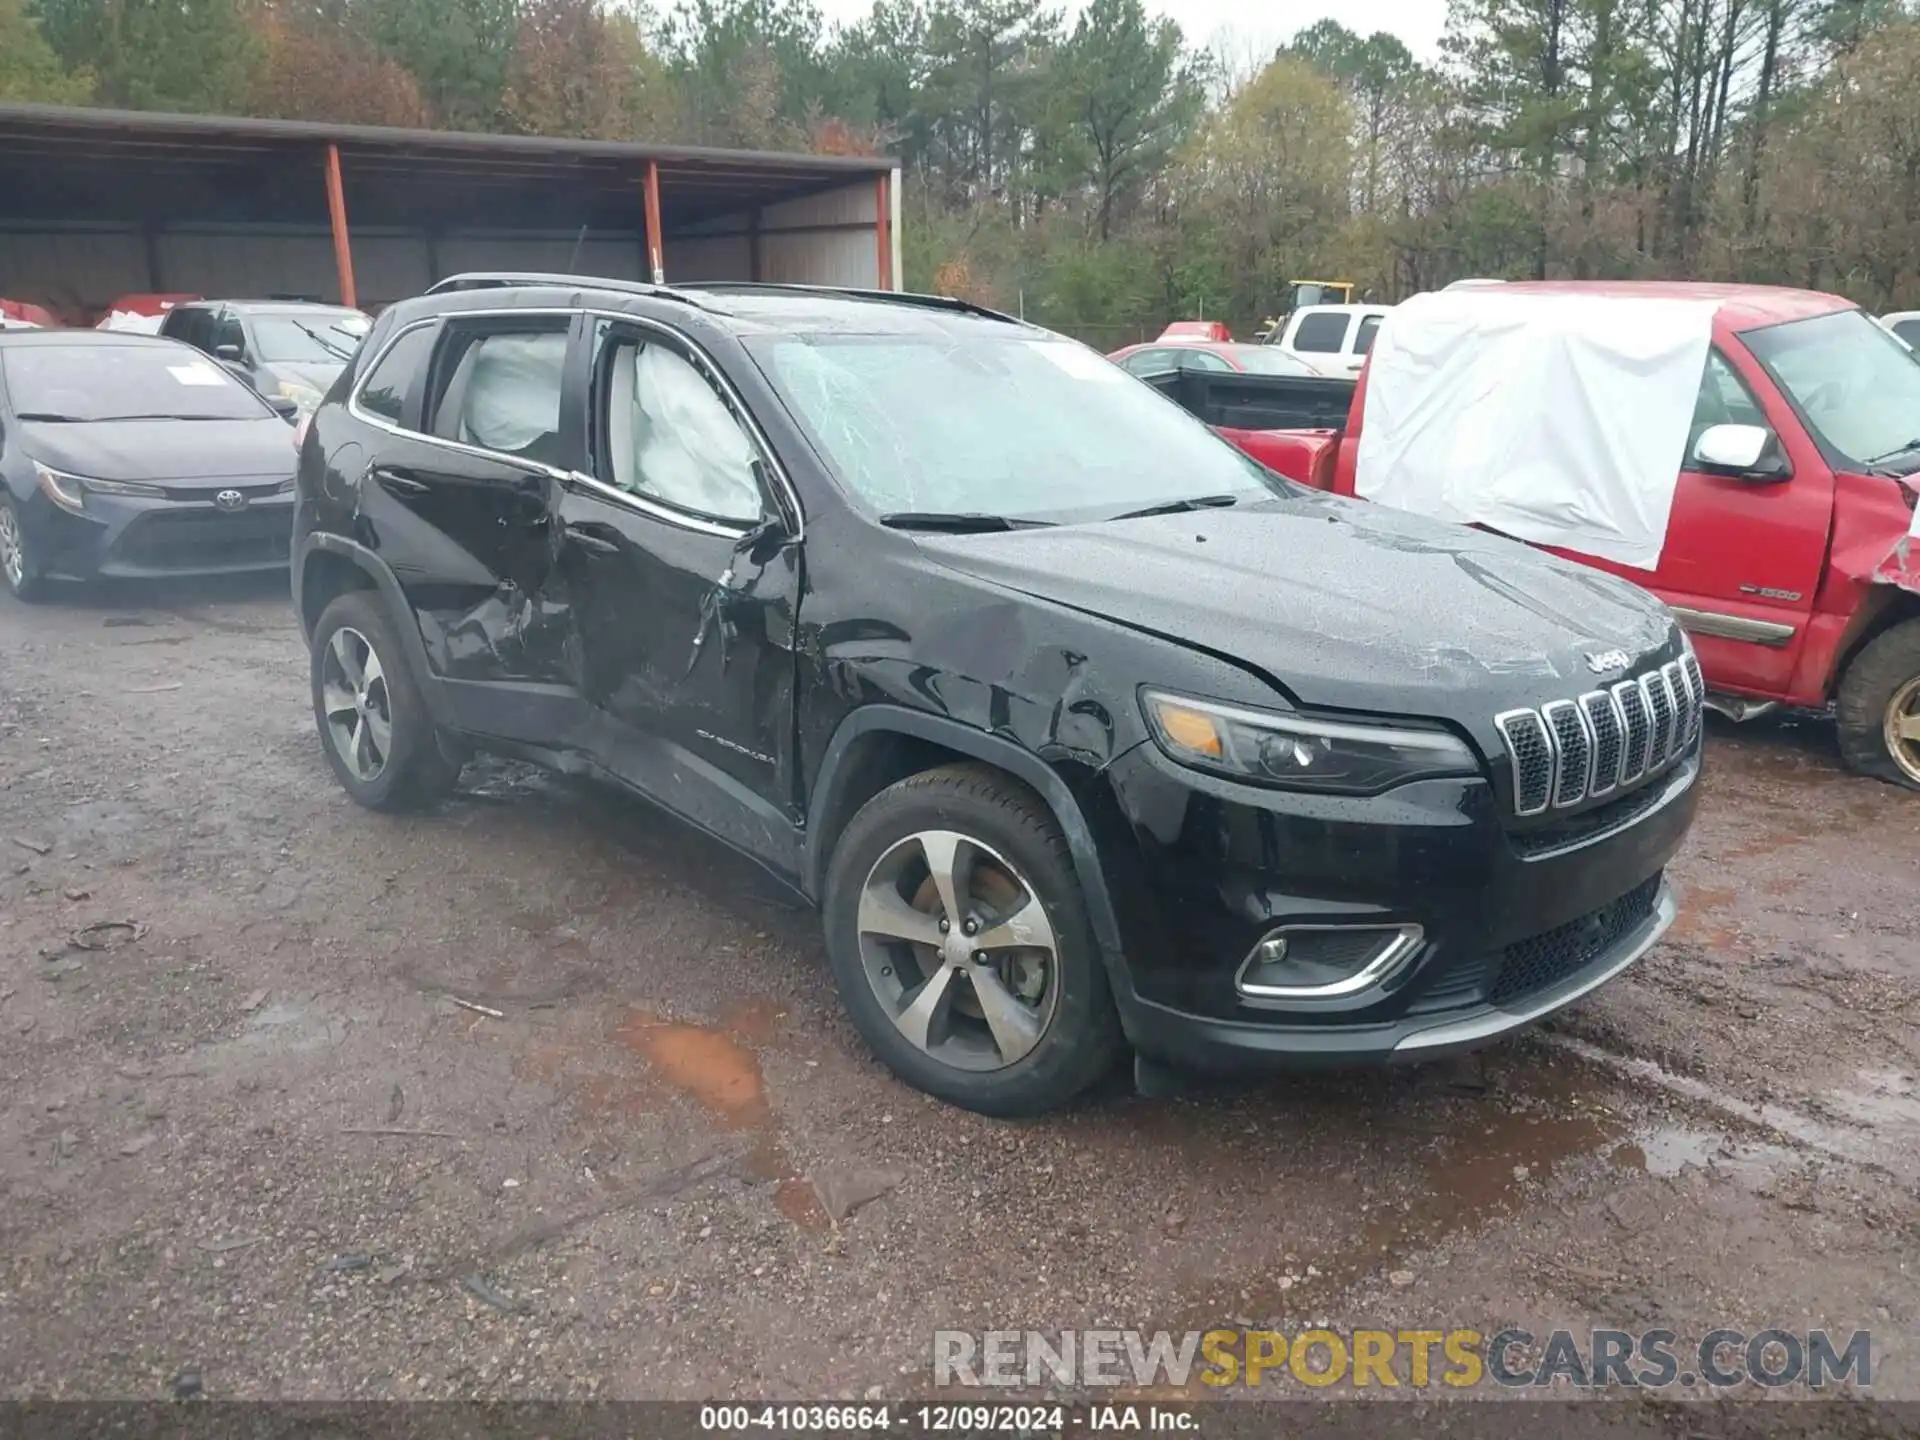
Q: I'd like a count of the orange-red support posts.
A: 3